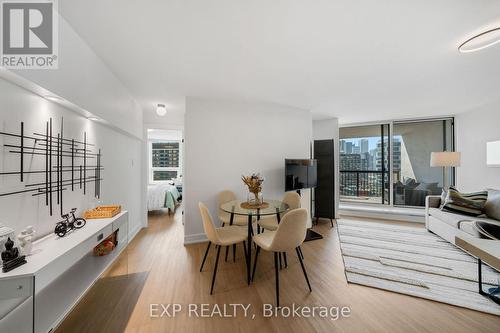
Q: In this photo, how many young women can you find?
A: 0